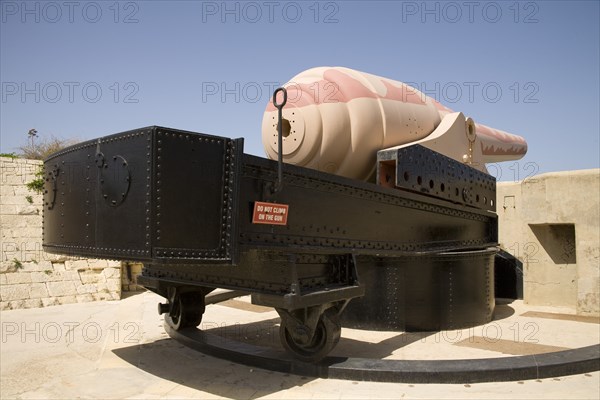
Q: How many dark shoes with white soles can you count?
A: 0